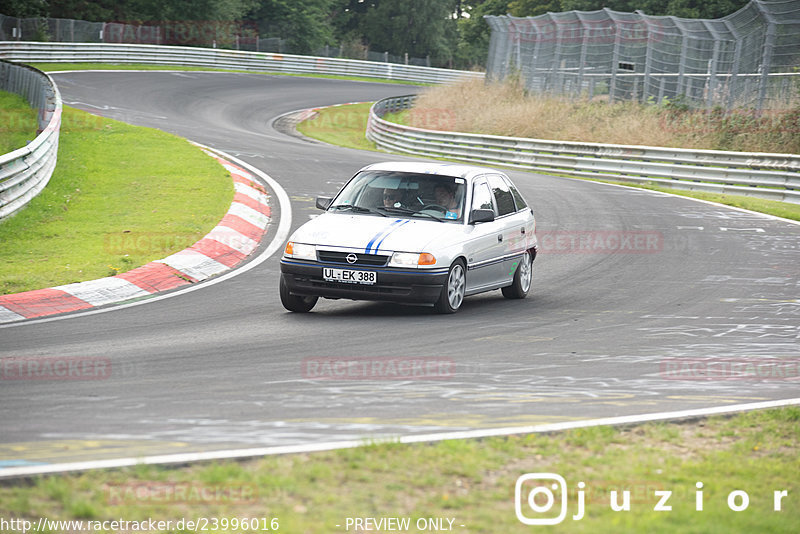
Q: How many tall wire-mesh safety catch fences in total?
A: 1